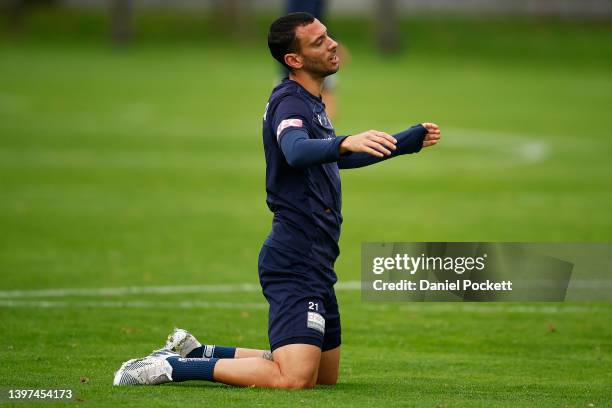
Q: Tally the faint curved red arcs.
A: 0